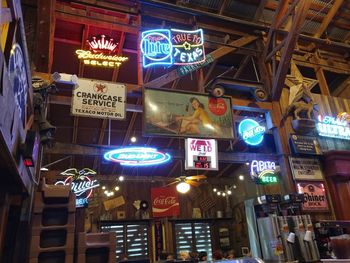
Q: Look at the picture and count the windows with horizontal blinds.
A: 2